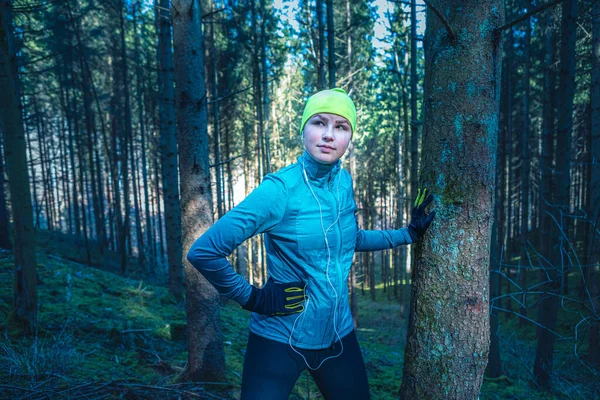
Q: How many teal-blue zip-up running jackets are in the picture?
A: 1